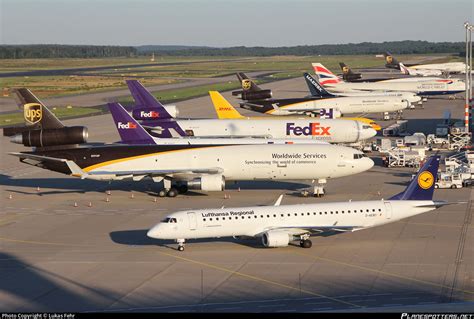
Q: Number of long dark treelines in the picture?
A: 1